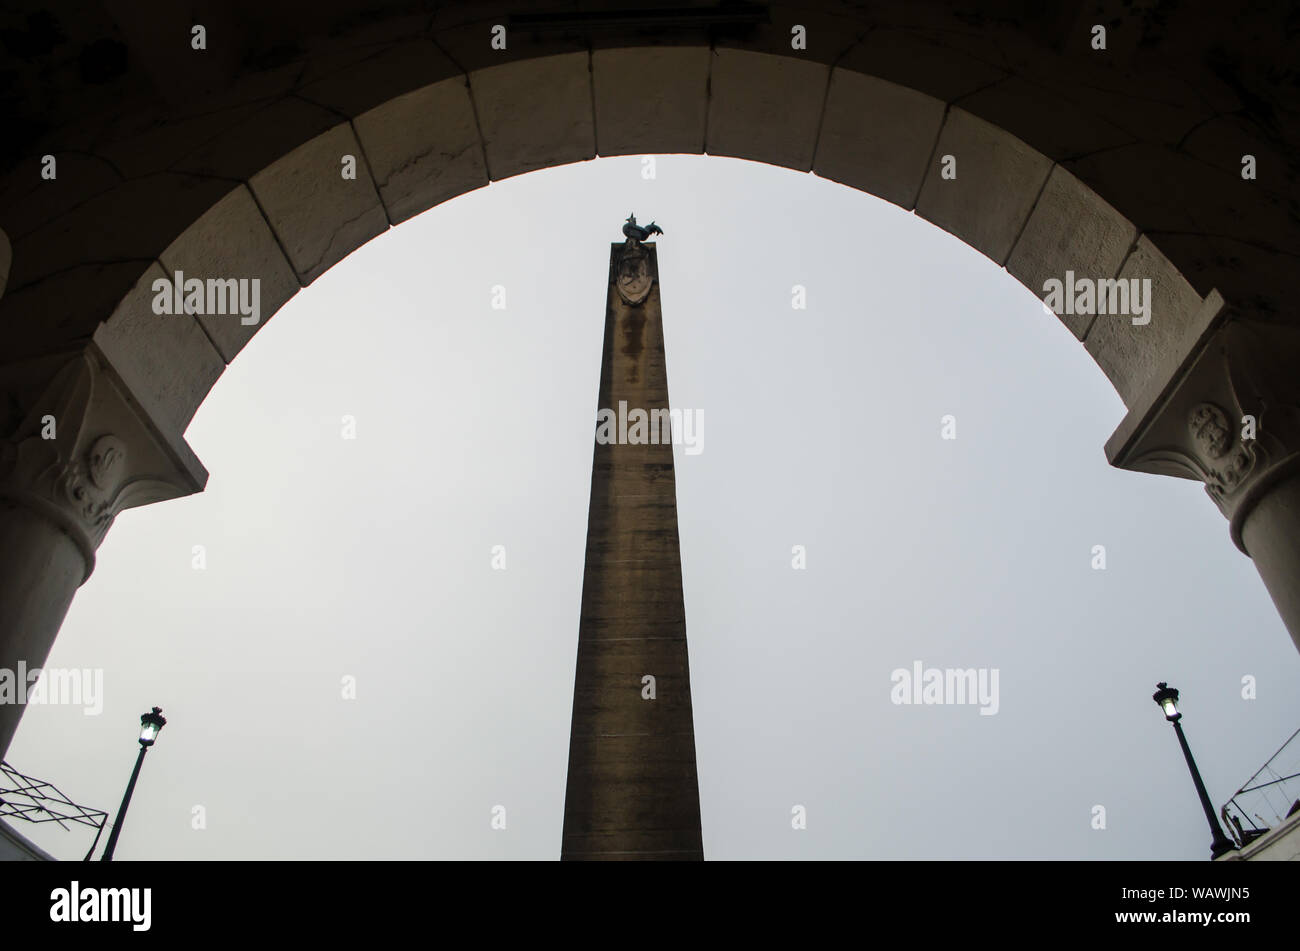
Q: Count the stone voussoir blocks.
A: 11